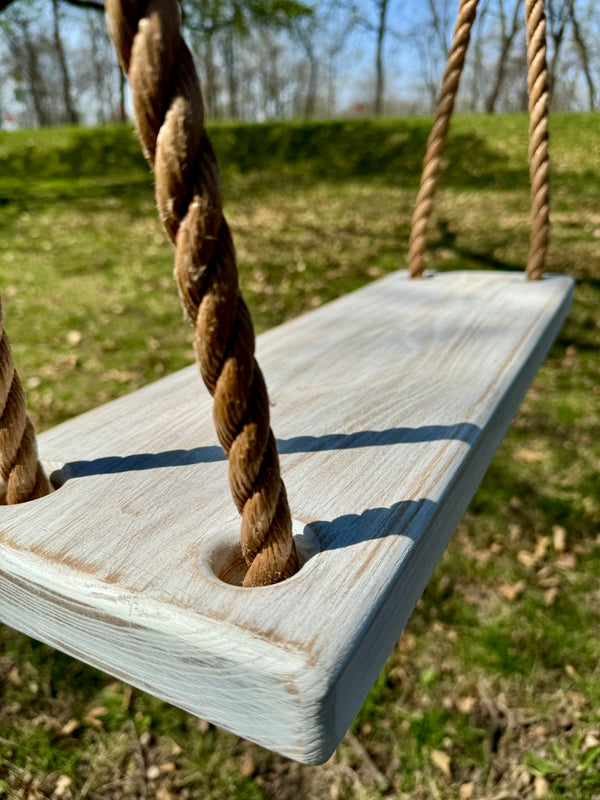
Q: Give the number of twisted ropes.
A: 4